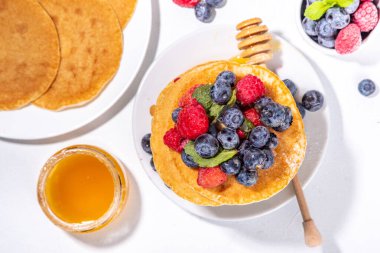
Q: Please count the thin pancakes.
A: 3